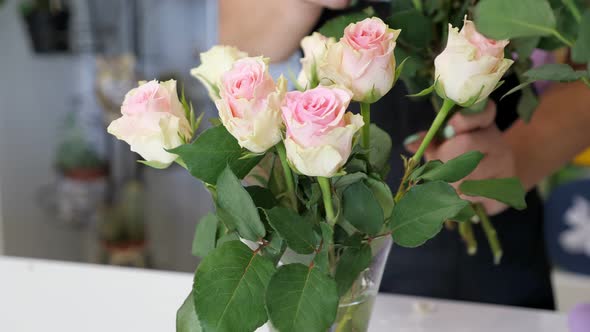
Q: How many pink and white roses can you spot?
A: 7